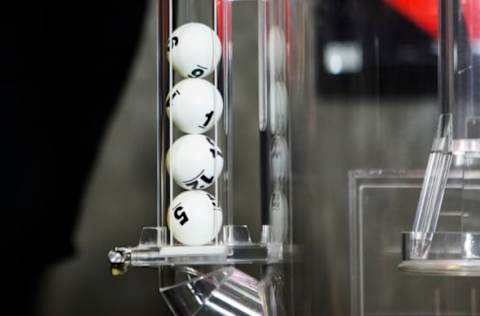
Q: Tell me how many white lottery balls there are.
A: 4